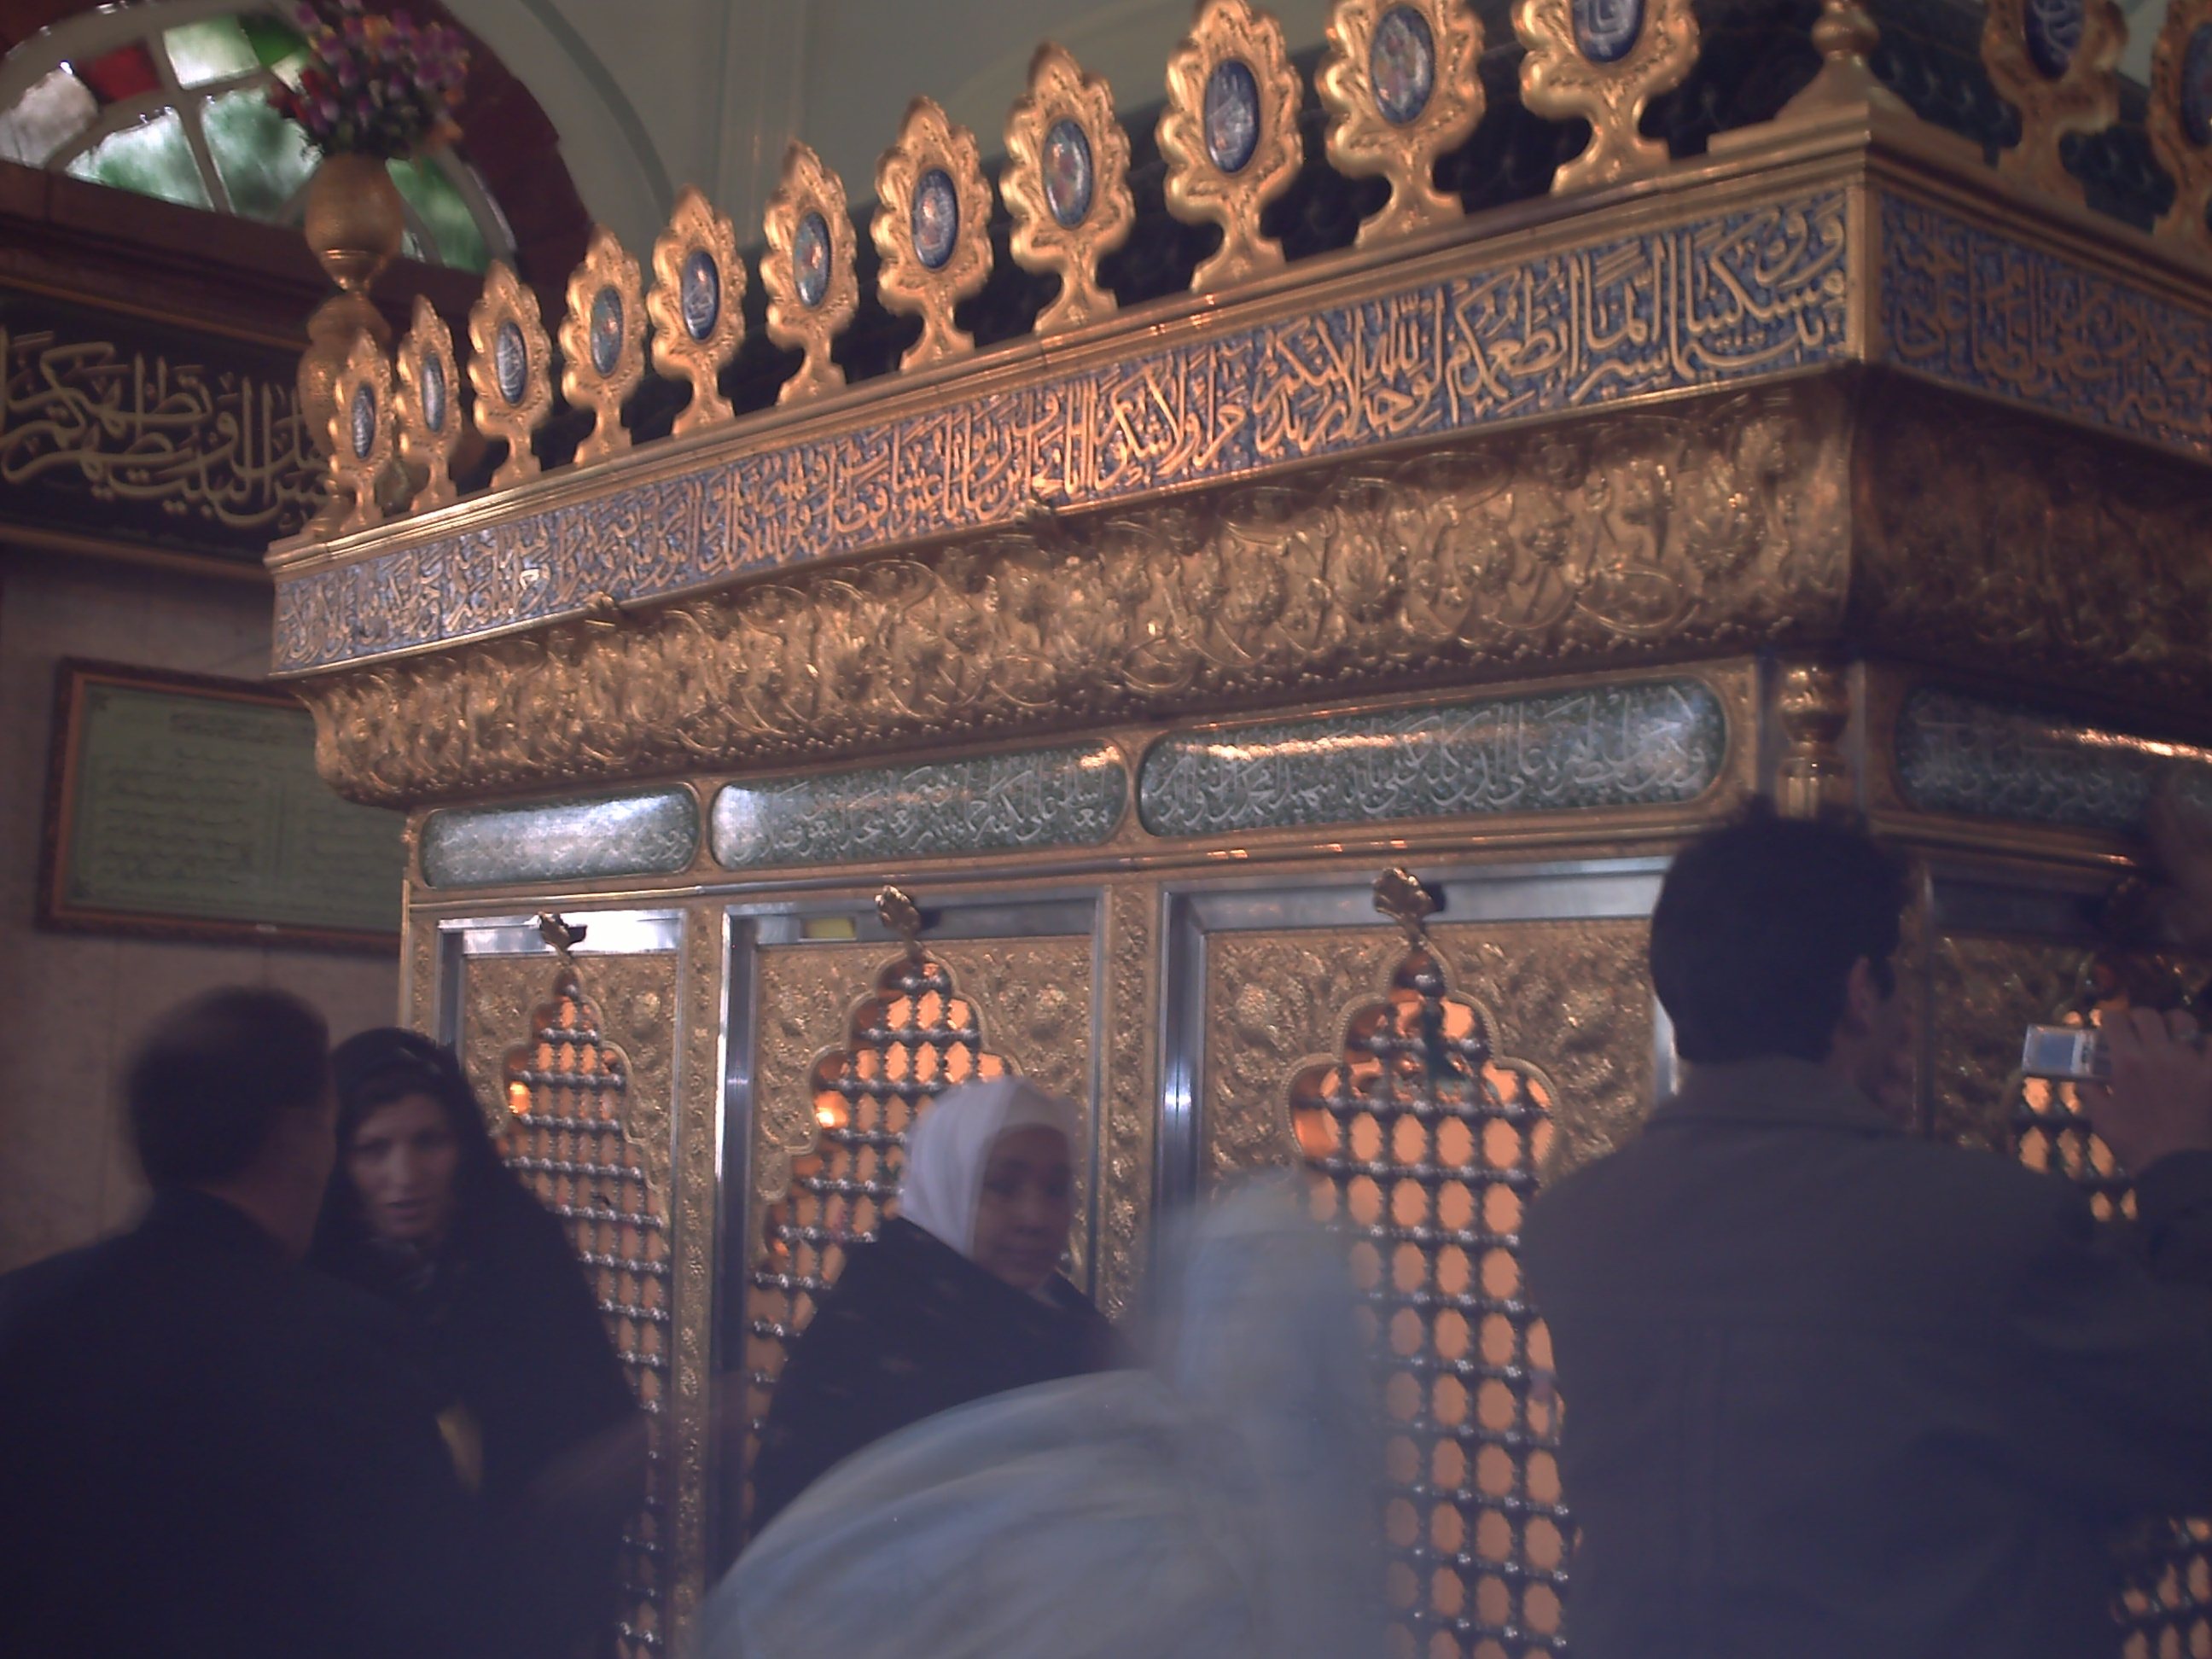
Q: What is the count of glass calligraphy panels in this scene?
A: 4